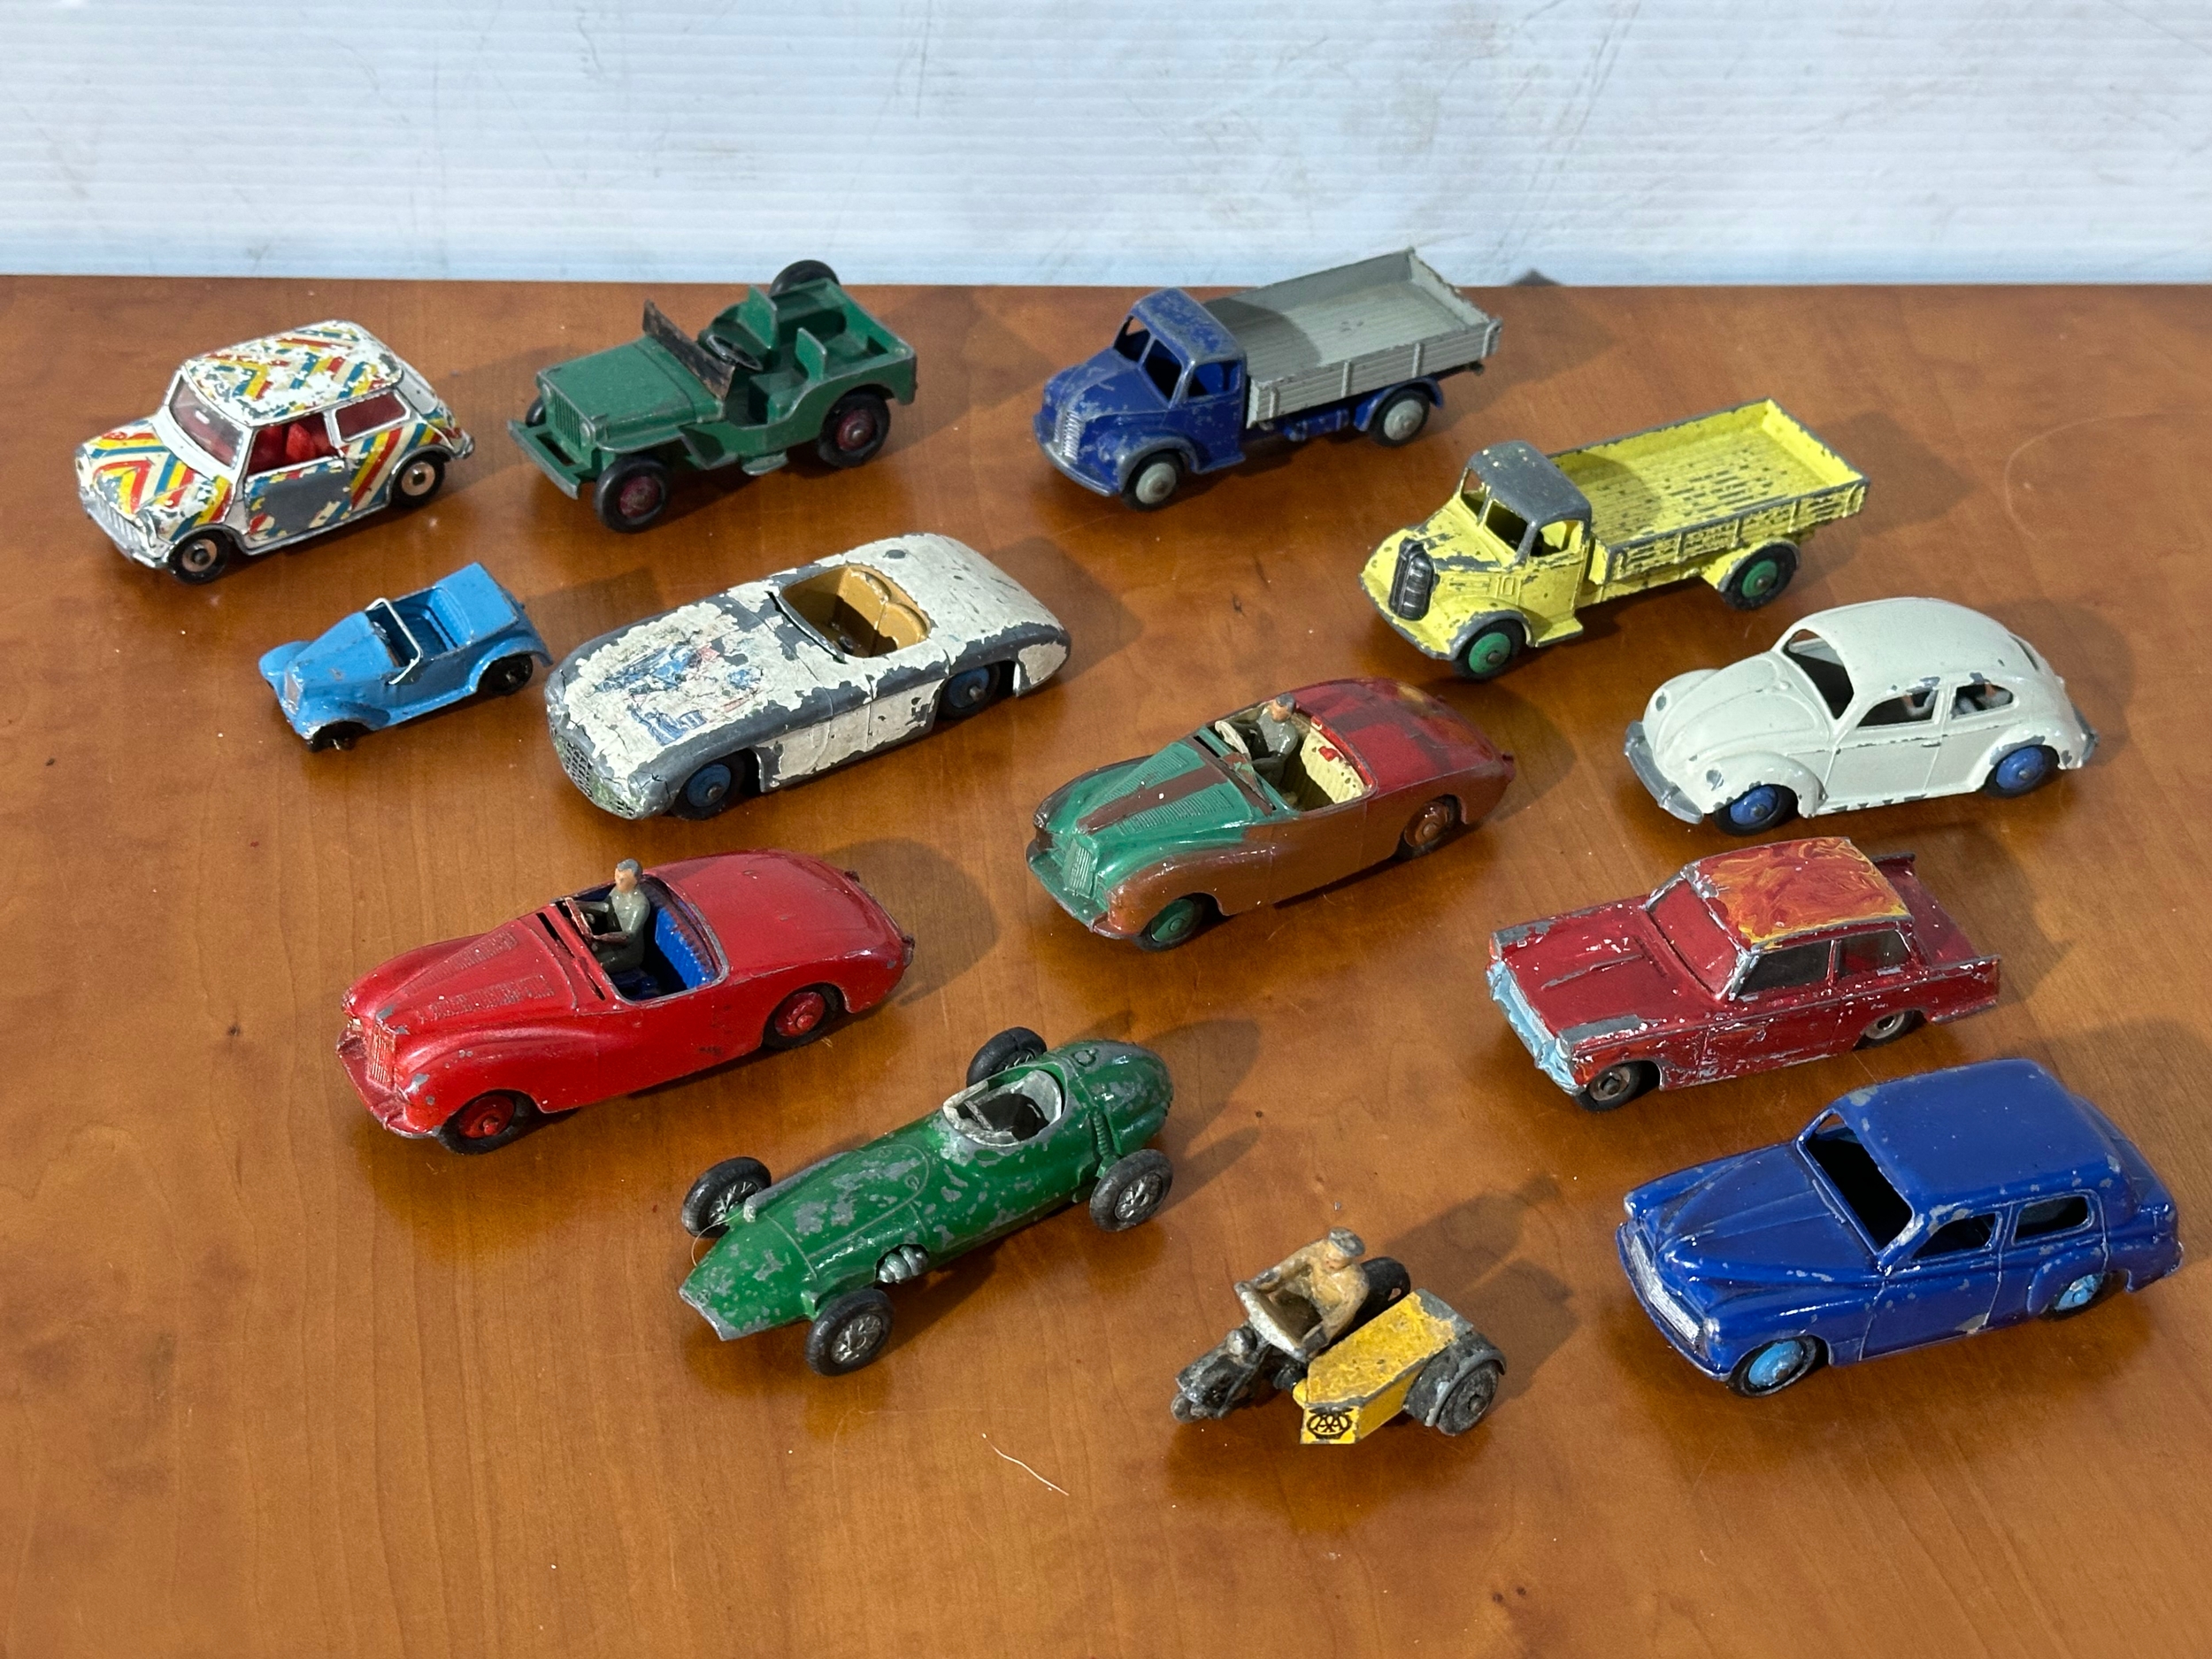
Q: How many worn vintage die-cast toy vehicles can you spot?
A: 13